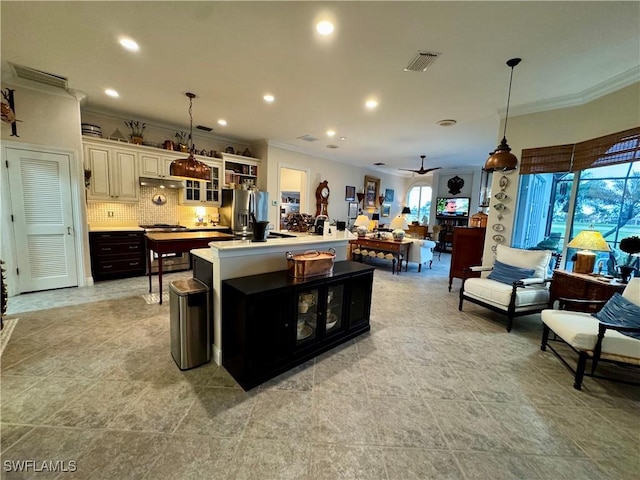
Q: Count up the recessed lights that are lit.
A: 7